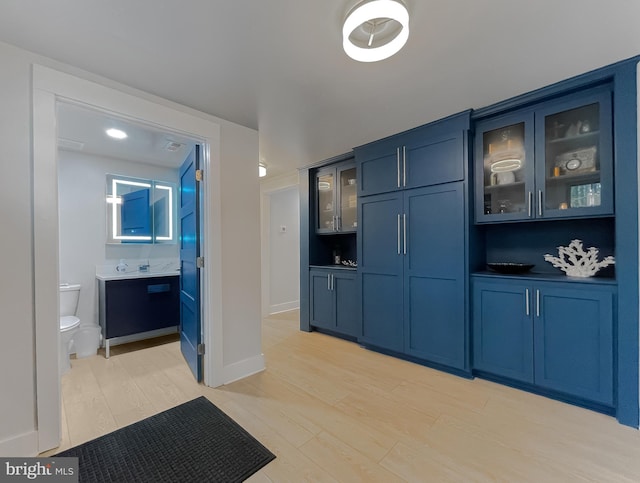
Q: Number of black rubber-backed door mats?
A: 1